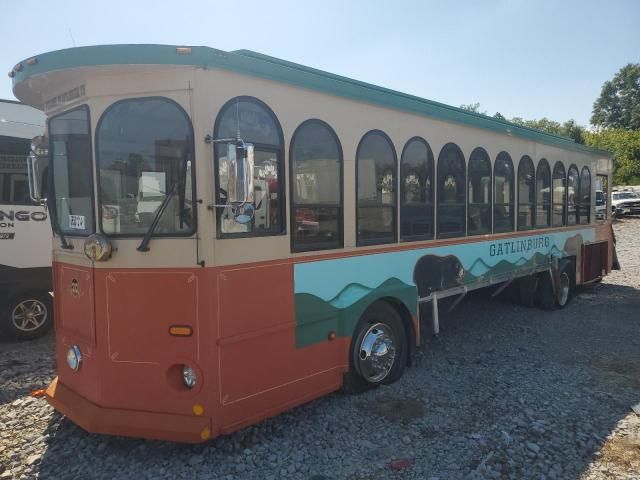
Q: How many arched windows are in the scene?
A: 13